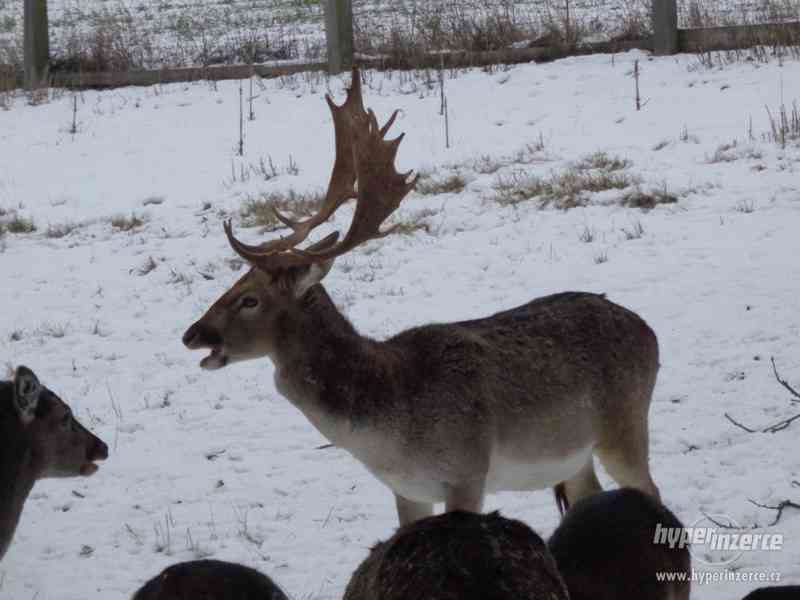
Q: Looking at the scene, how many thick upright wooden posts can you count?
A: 3